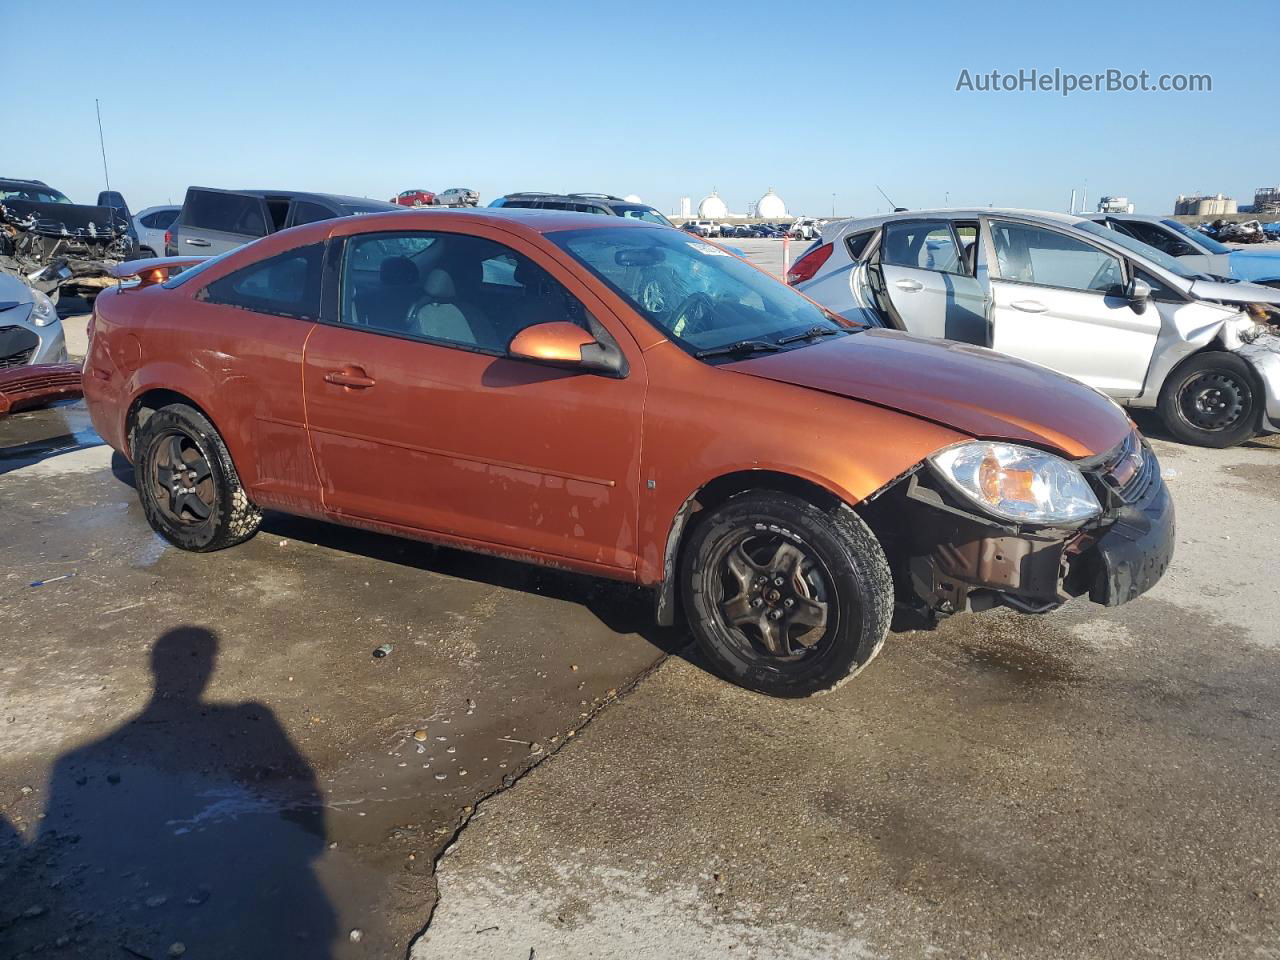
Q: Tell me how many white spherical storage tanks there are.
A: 2